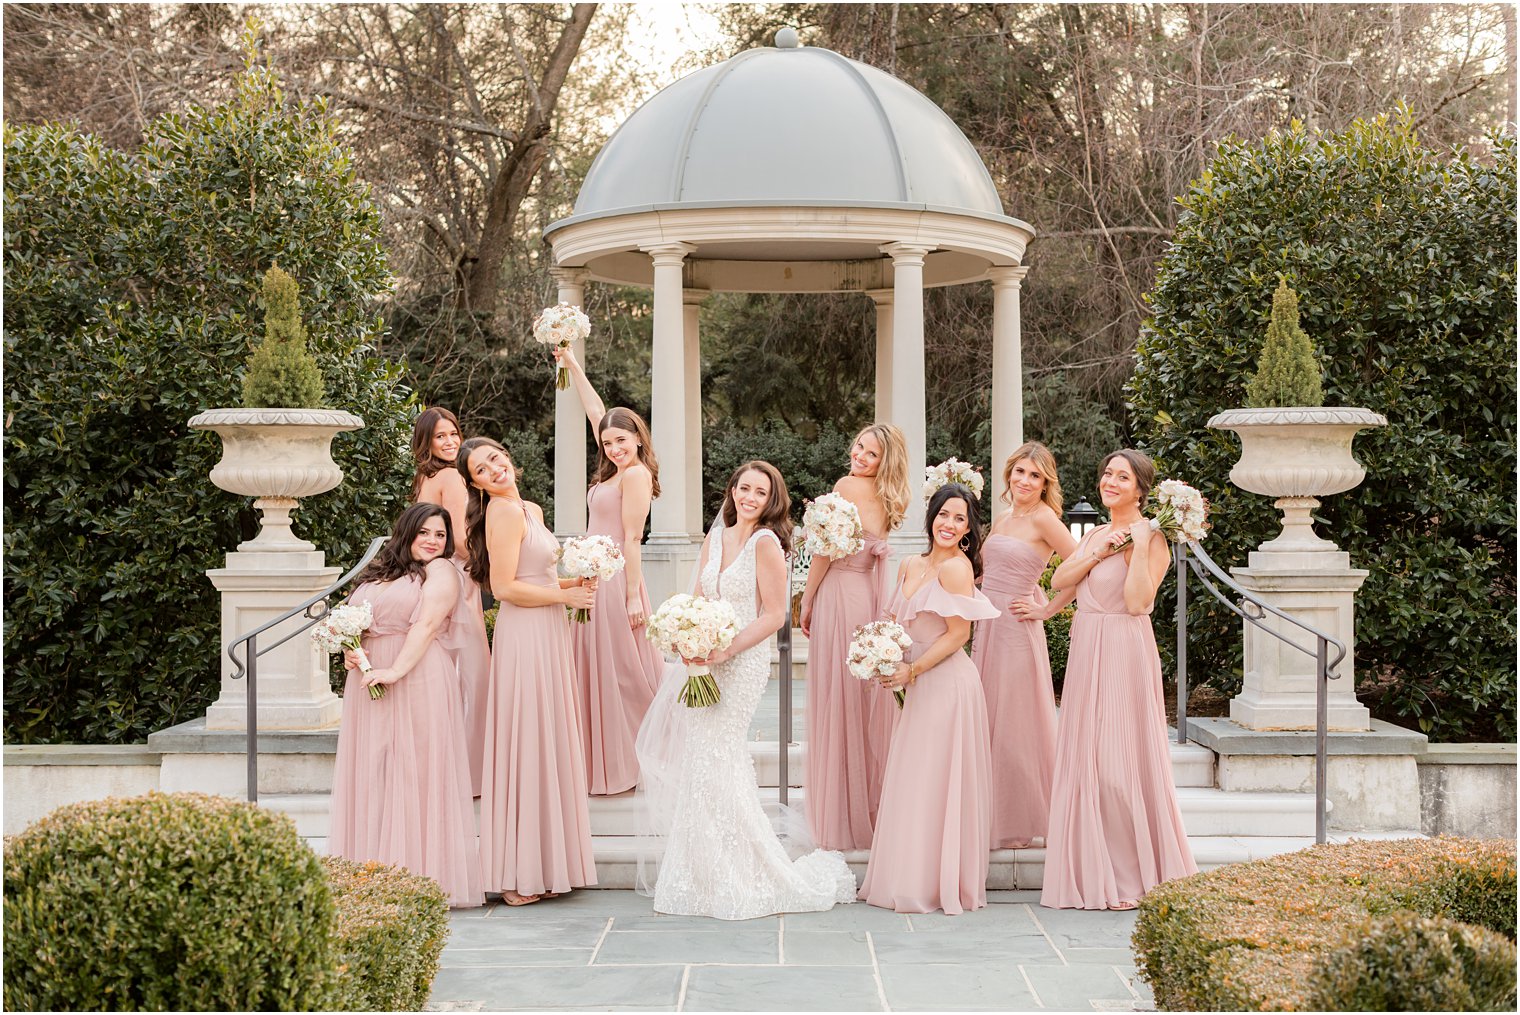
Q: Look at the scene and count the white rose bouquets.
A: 8